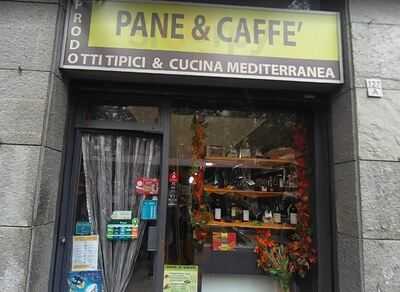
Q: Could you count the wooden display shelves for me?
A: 3